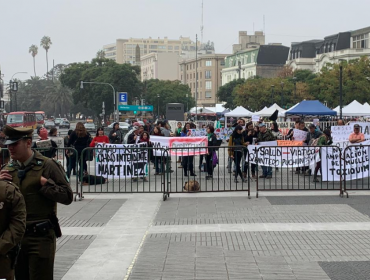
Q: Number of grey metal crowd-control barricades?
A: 5